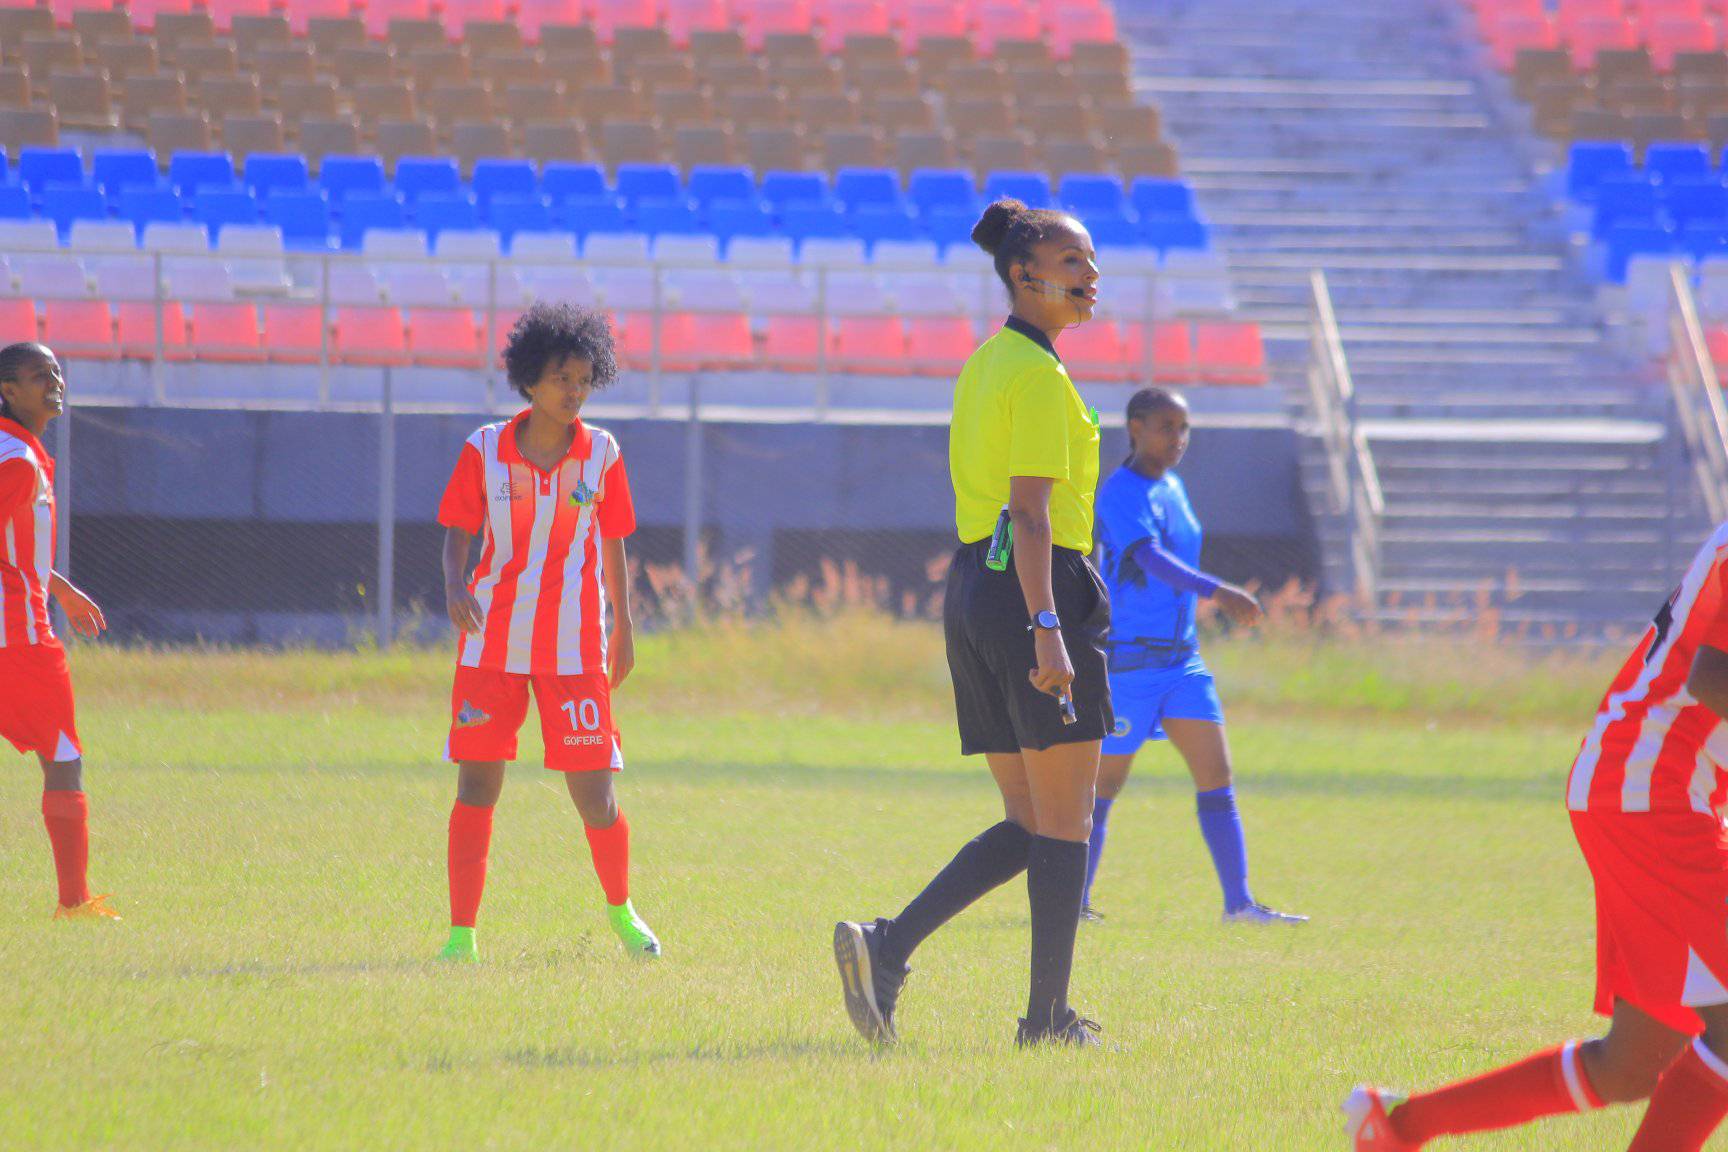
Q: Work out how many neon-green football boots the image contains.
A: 2